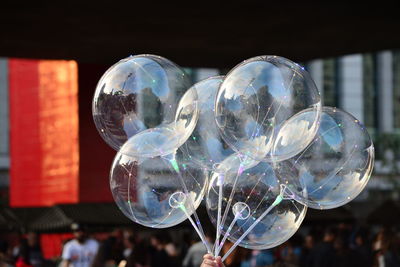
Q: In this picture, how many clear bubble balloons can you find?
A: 6